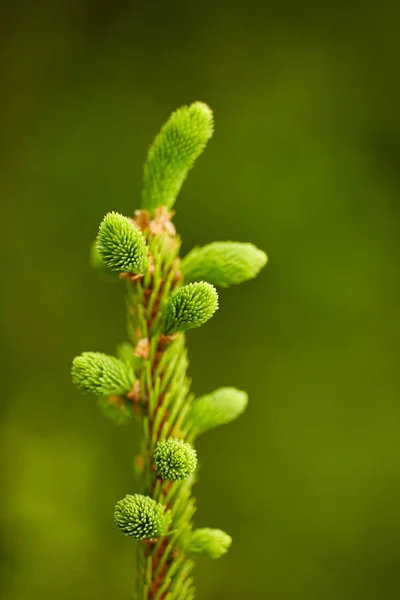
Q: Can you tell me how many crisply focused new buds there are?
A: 5